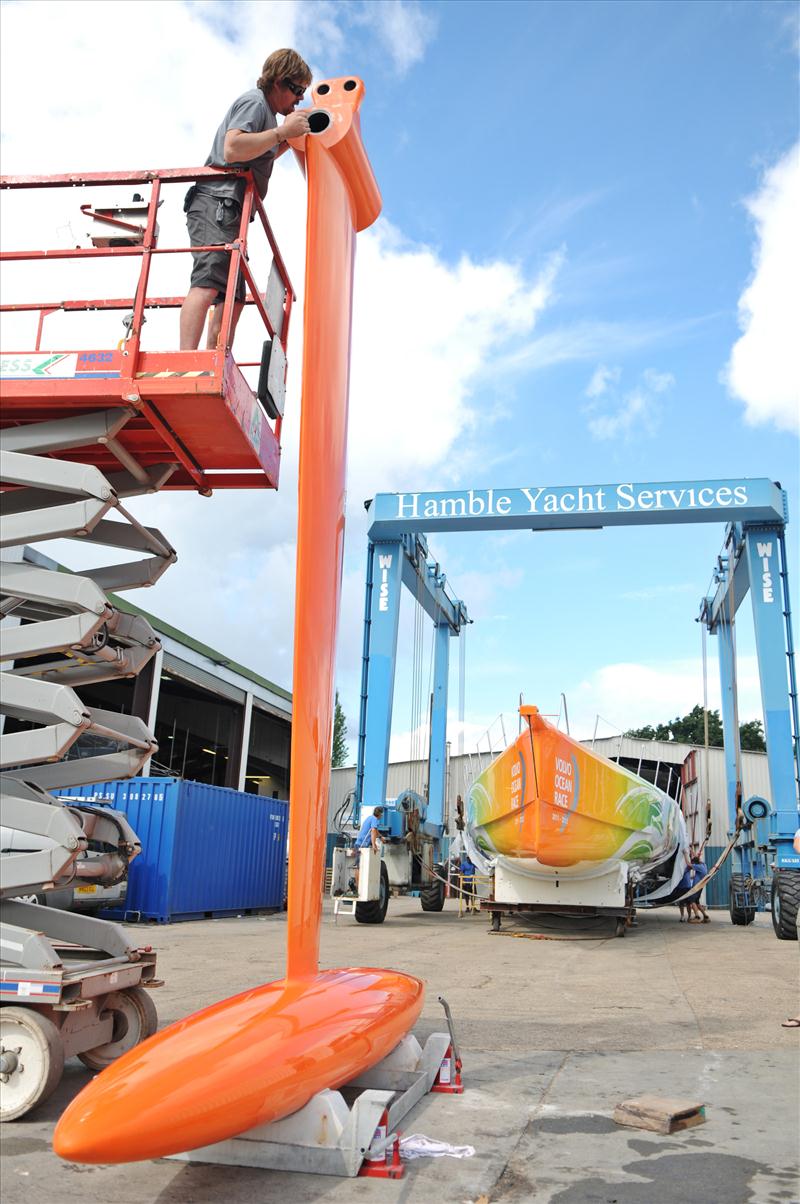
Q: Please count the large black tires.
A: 4